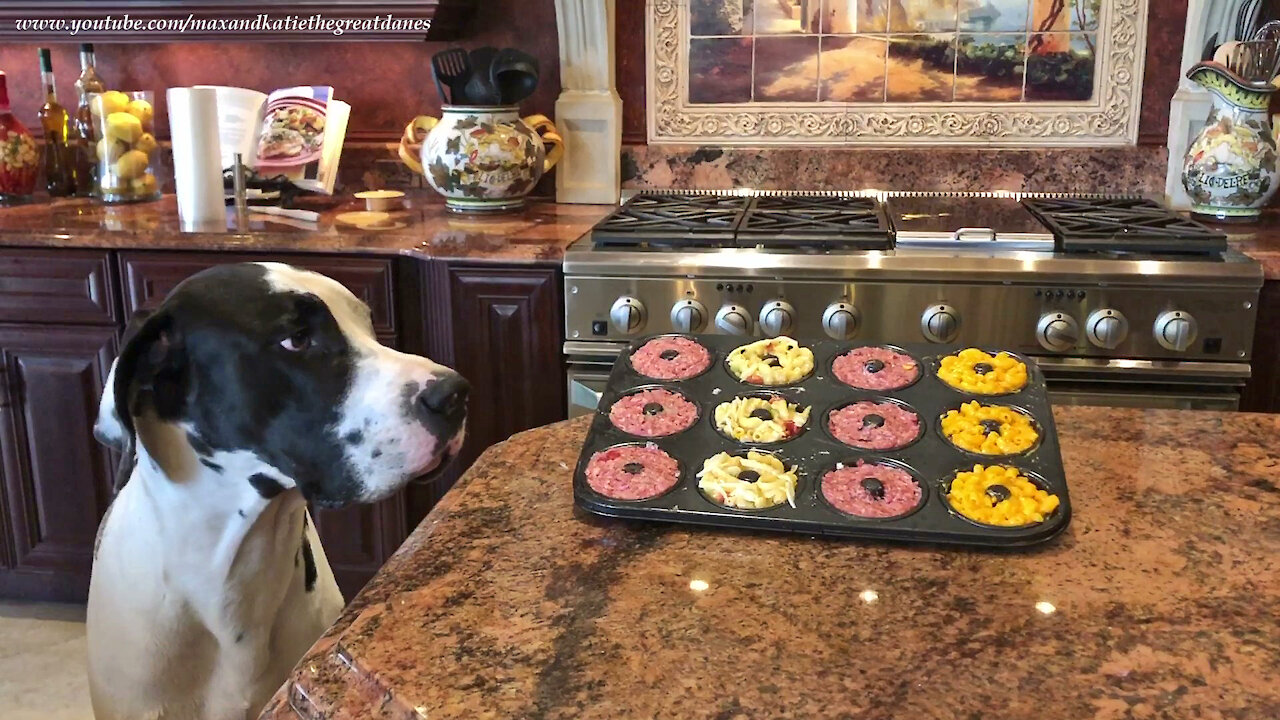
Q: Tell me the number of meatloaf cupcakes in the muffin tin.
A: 6